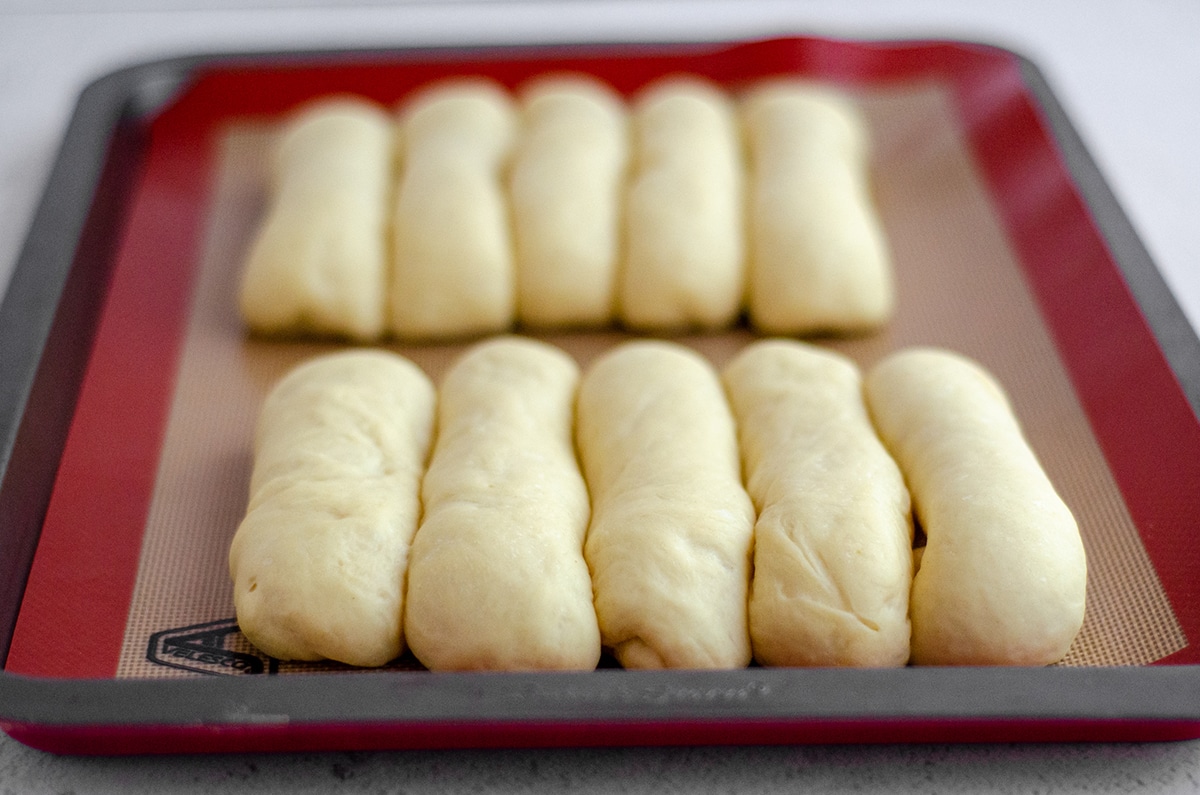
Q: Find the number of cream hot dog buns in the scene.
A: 10